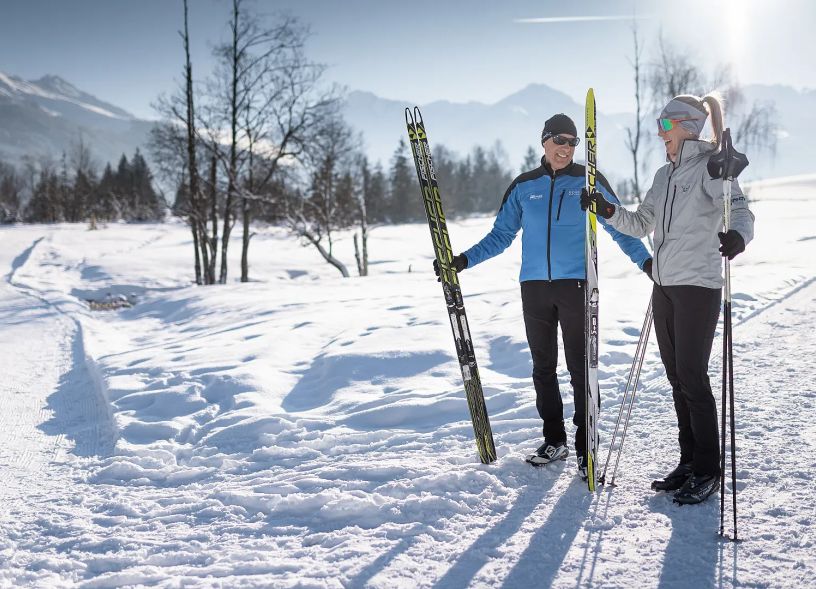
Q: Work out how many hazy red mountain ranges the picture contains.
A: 0